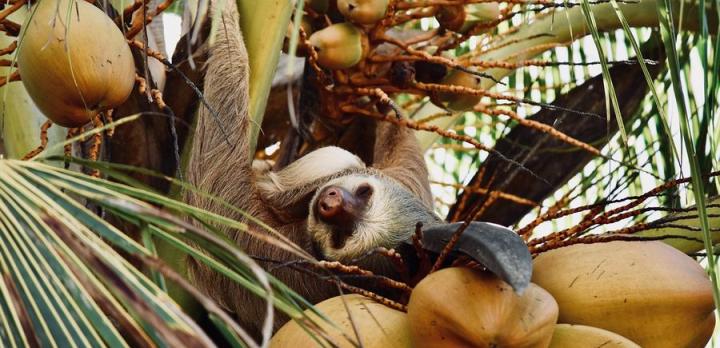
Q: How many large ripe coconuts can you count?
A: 5